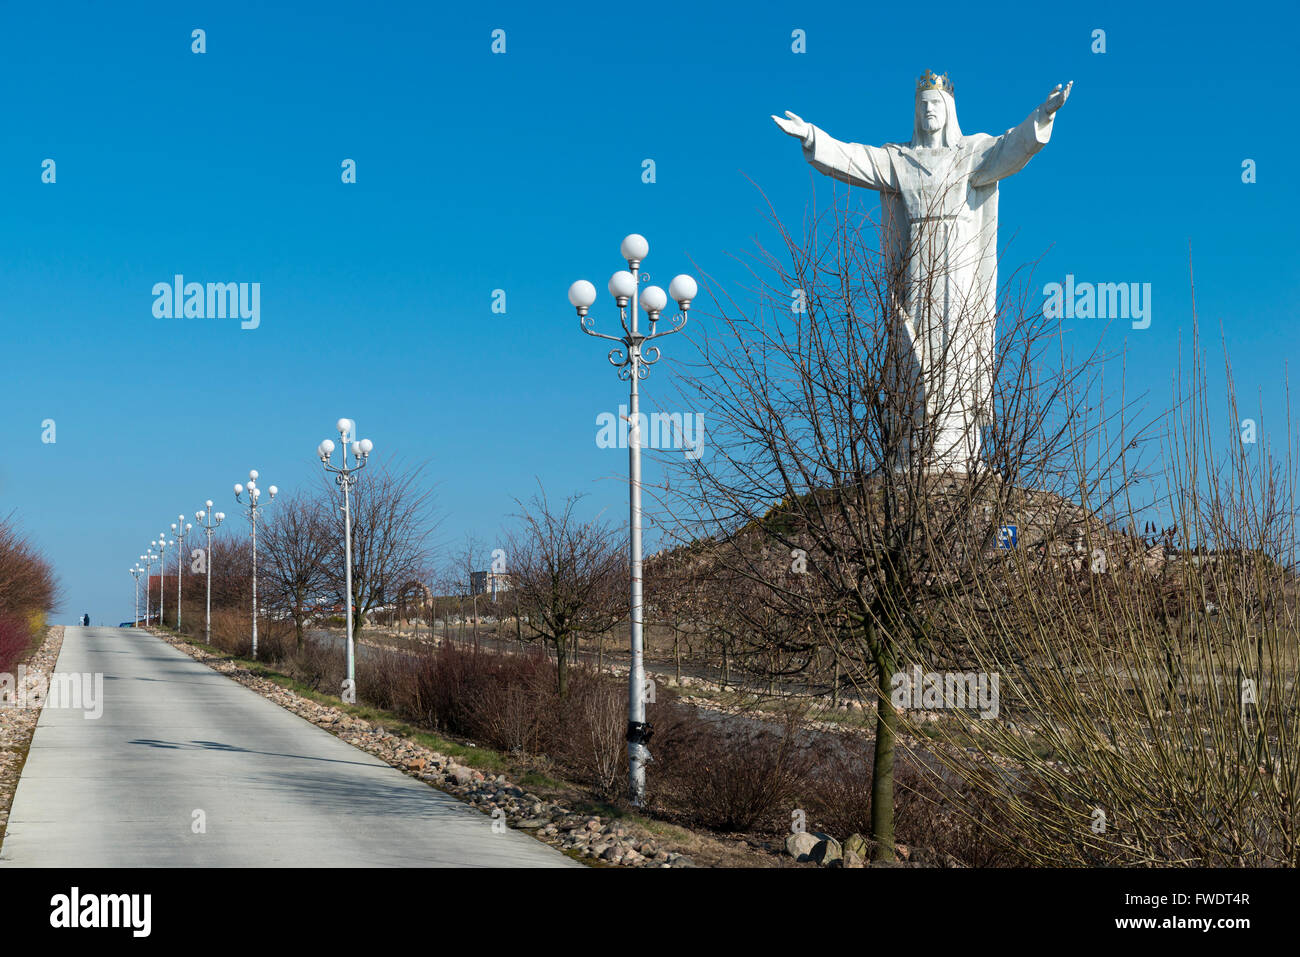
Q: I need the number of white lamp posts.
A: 8